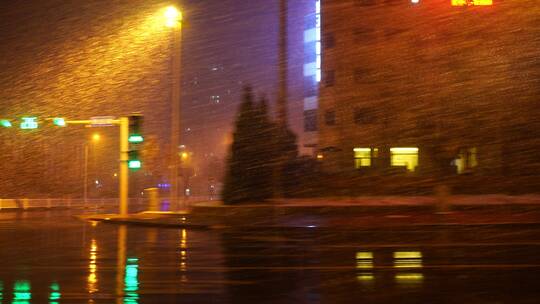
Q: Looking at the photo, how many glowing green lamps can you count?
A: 5